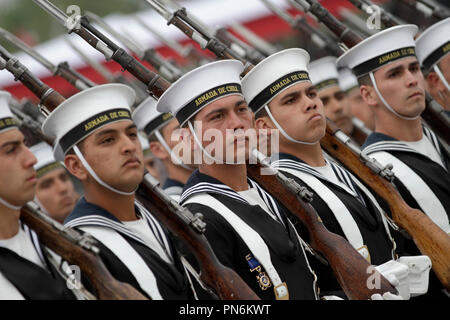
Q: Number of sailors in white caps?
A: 11